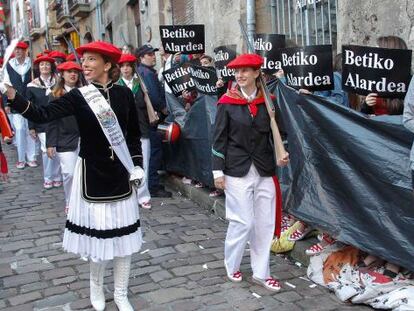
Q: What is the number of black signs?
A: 7